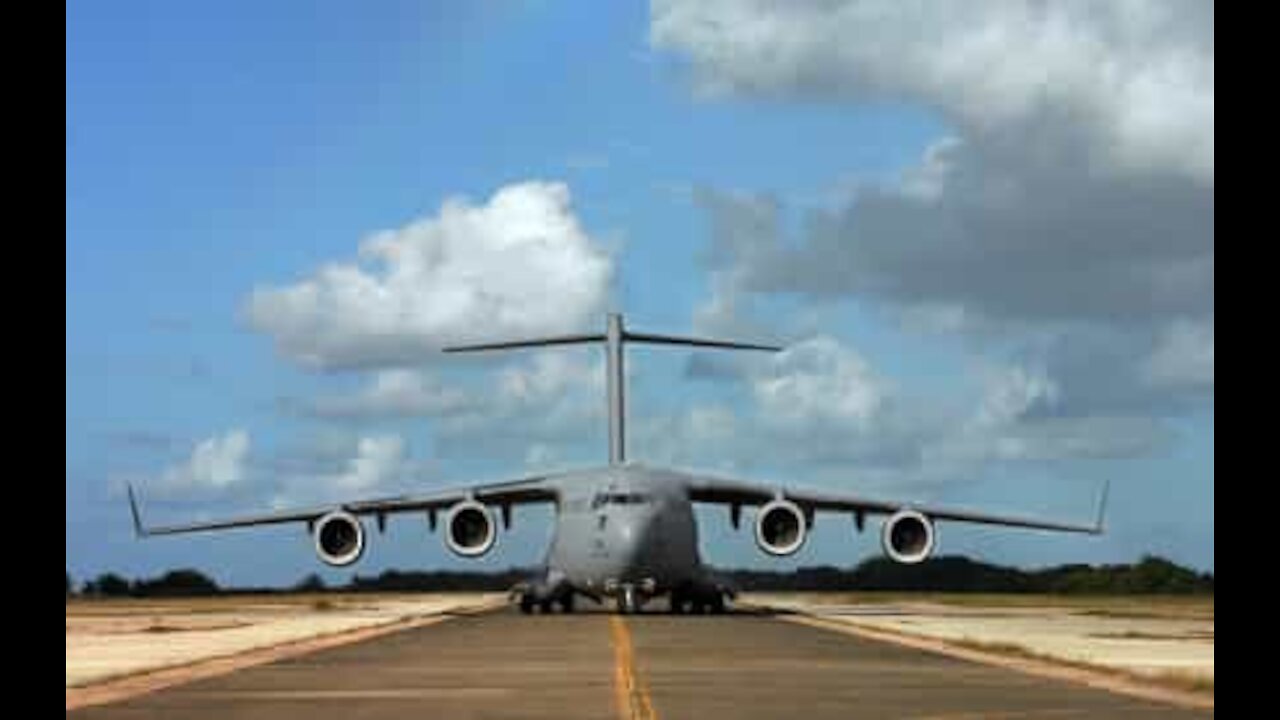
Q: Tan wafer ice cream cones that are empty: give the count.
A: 0